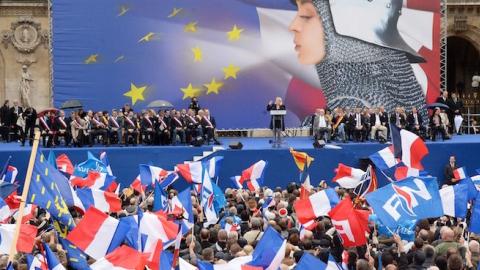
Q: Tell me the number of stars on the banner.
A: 12